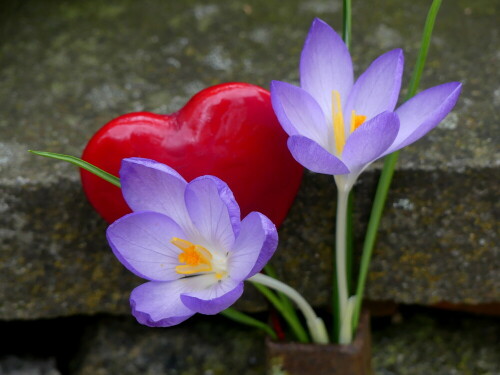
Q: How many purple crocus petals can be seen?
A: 12